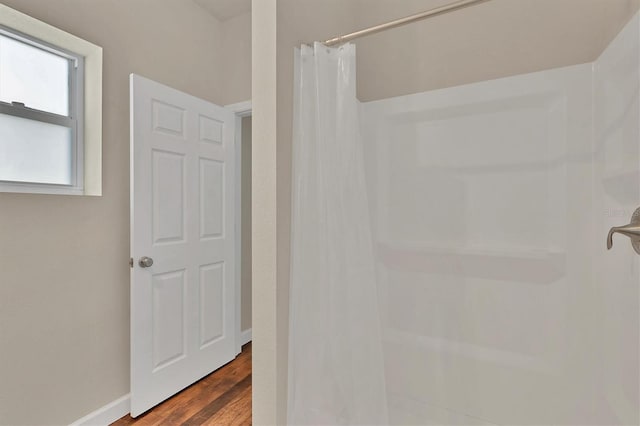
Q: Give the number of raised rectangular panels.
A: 6